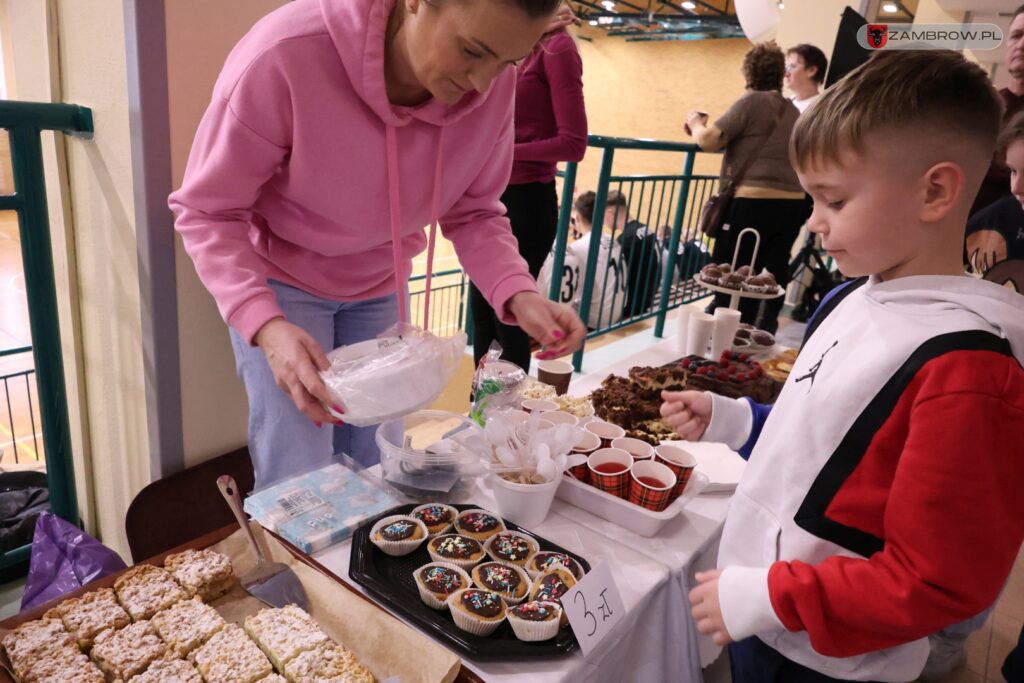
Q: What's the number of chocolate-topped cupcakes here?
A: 11